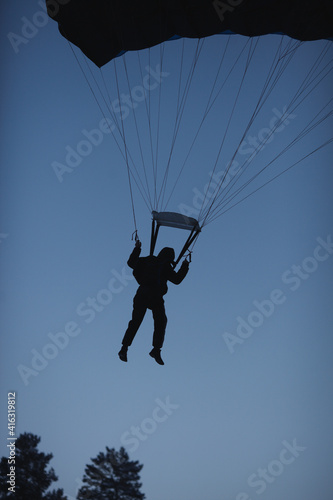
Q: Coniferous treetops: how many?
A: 2